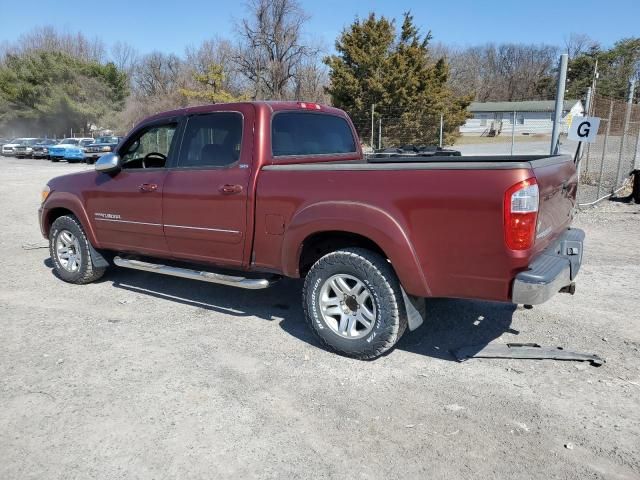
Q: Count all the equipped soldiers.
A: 0